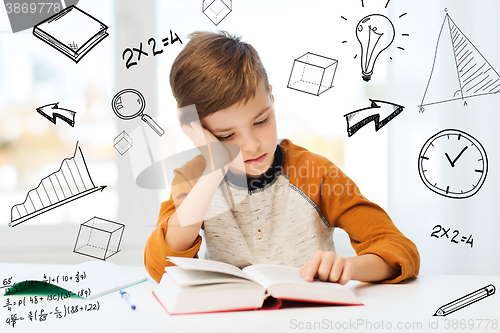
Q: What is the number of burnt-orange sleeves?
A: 2